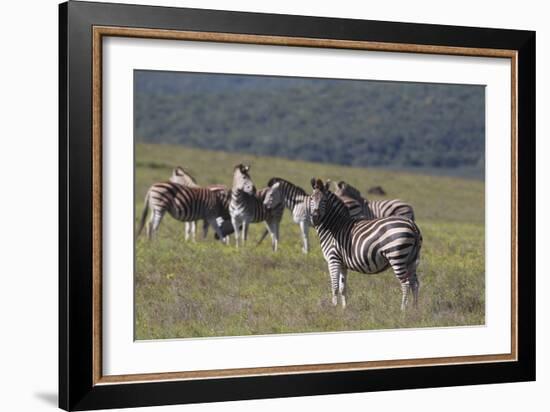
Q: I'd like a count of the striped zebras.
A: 6